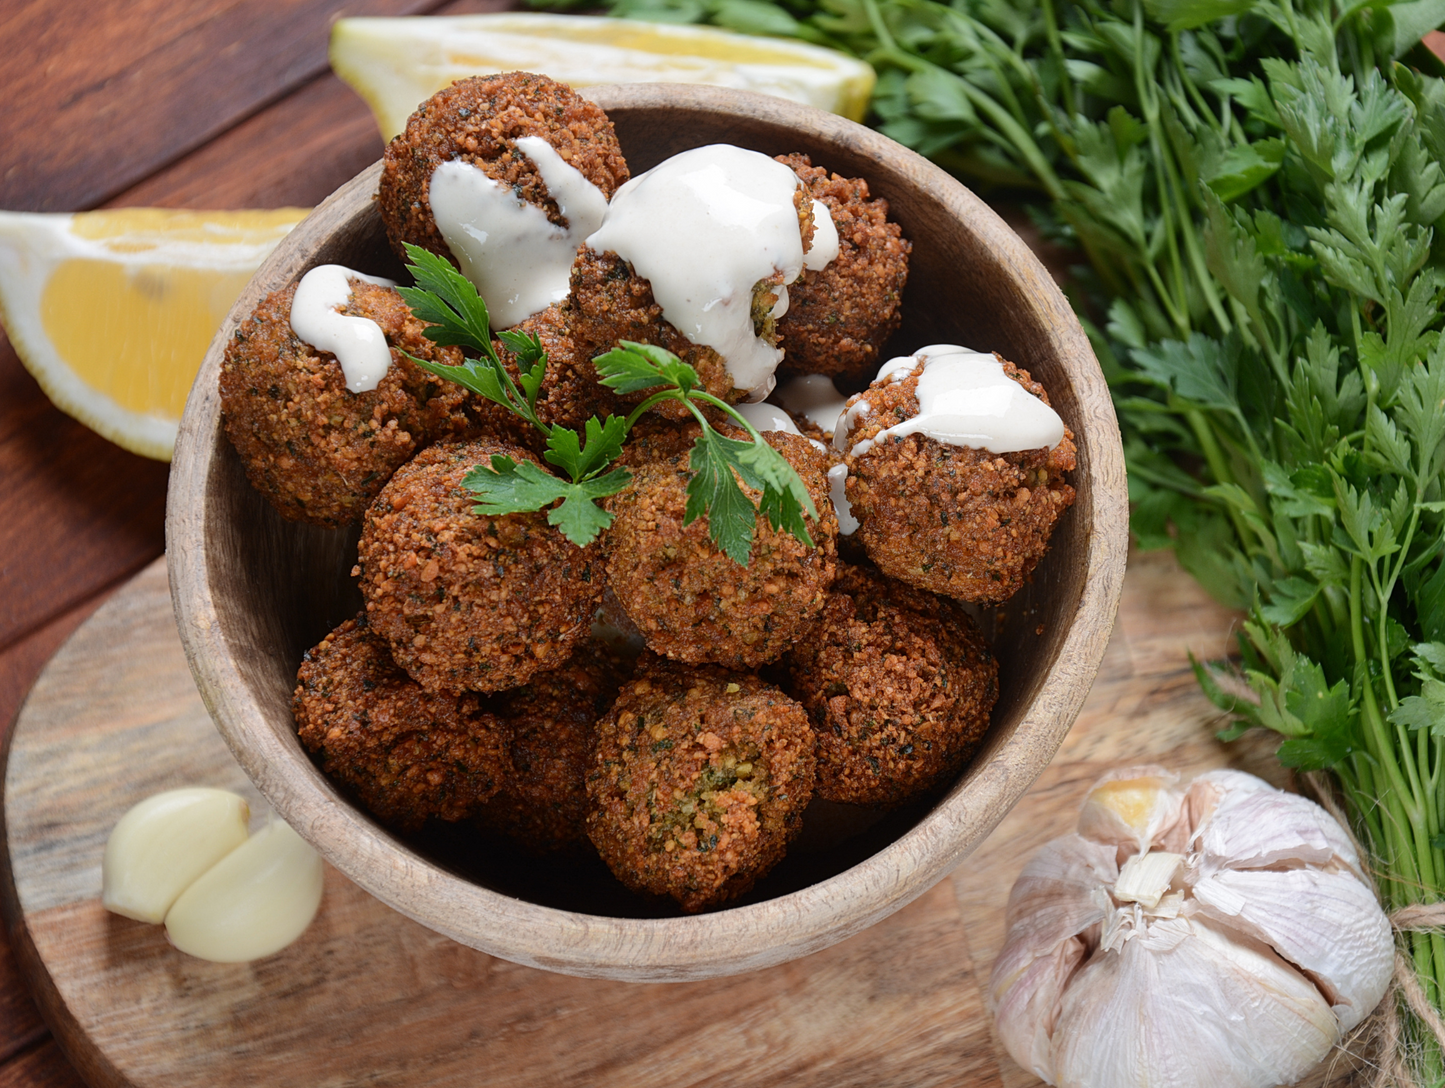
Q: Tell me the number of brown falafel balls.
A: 12